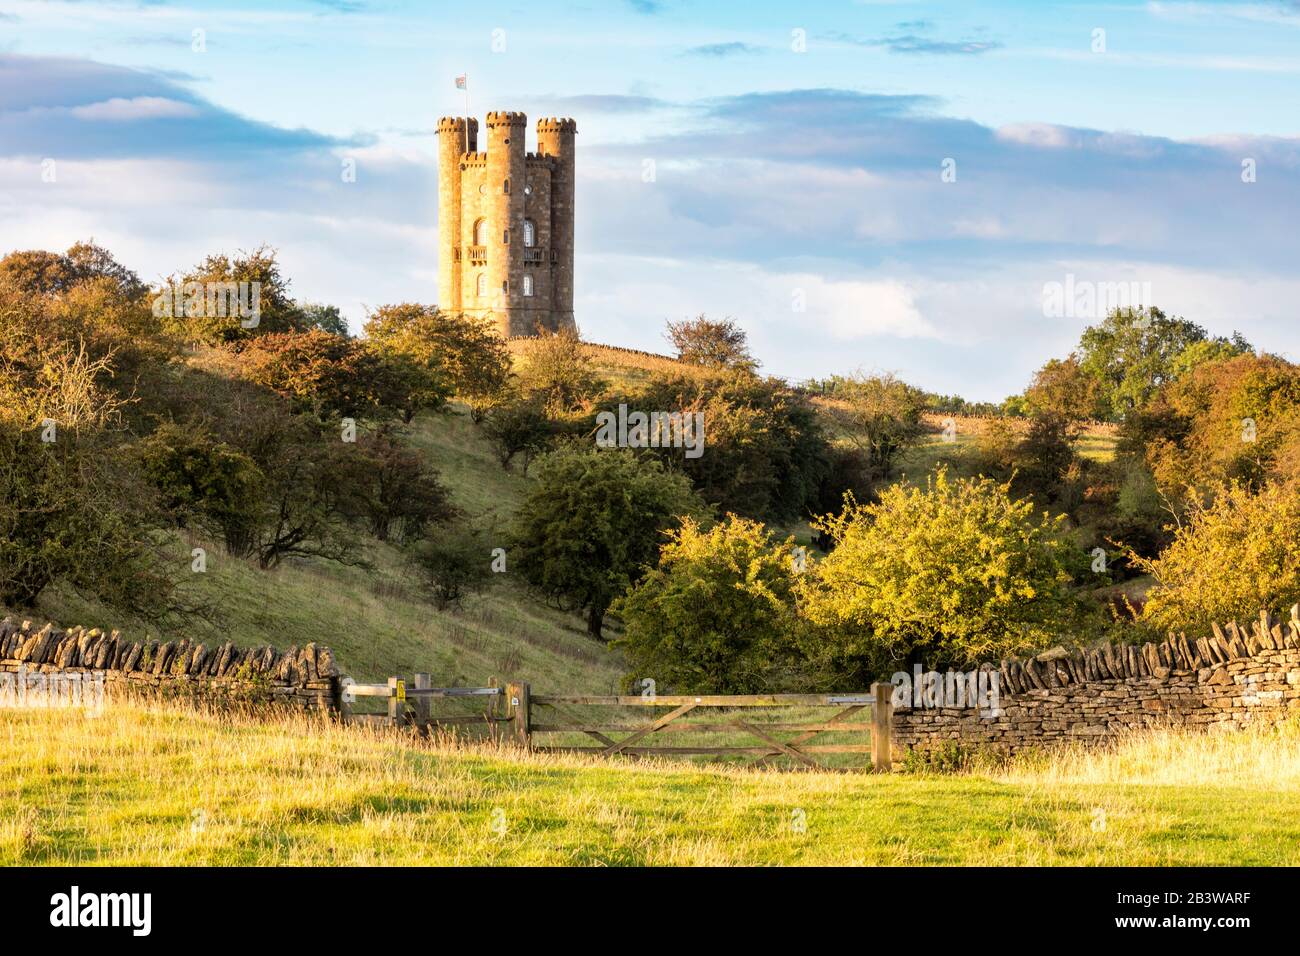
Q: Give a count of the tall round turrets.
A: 3